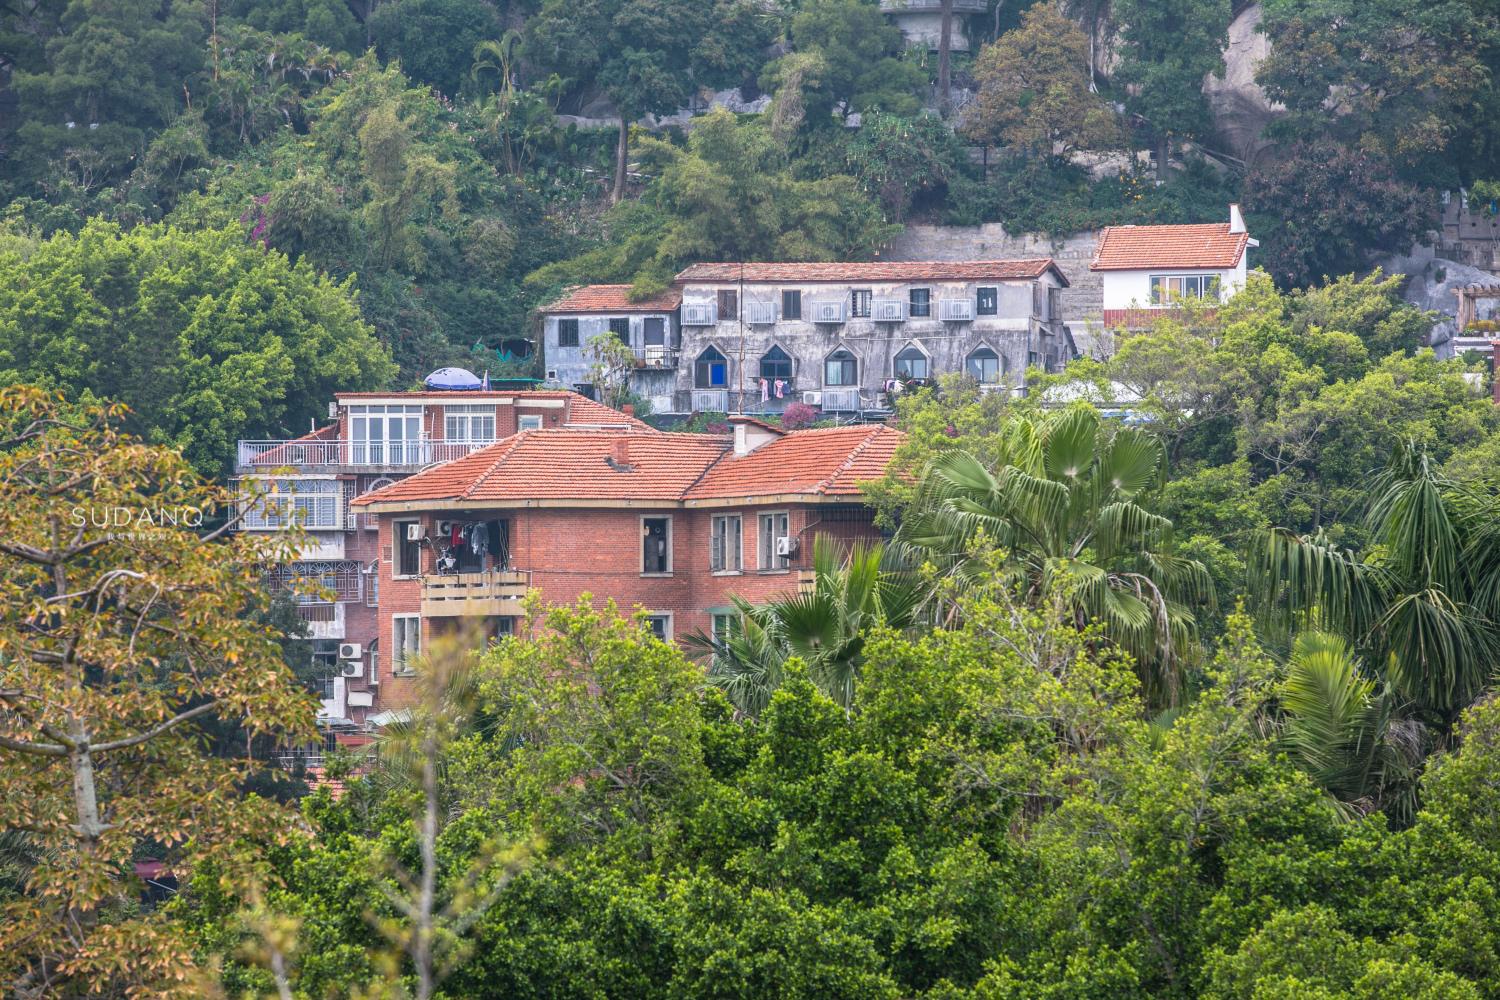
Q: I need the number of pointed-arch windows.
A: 5